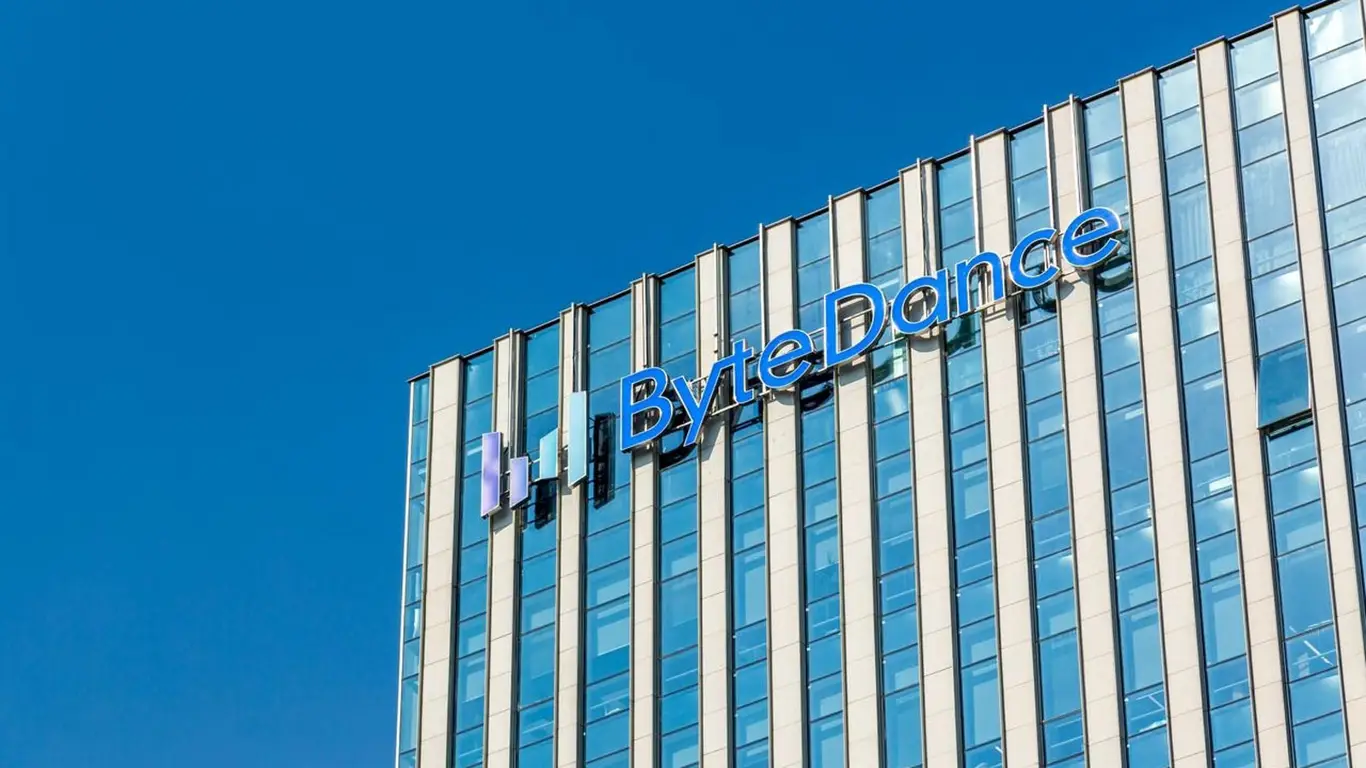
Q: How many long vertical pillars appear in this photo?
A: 13